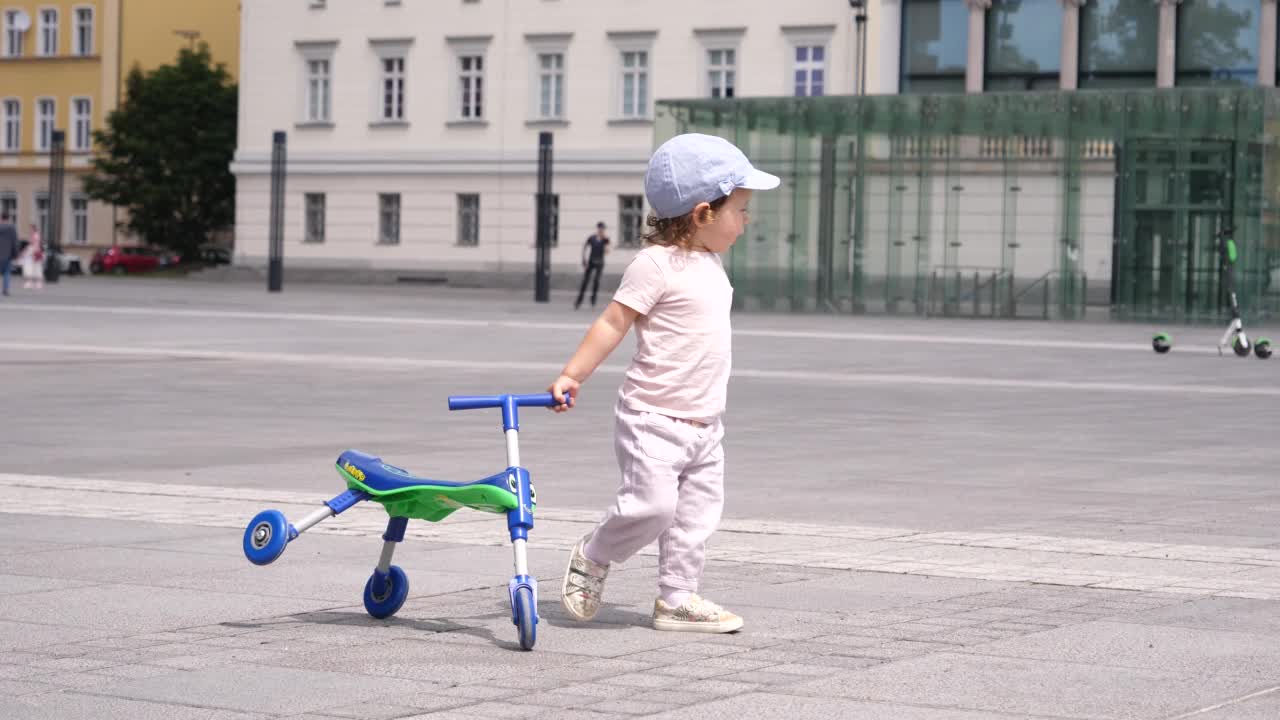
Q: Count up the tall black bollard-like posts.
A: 3